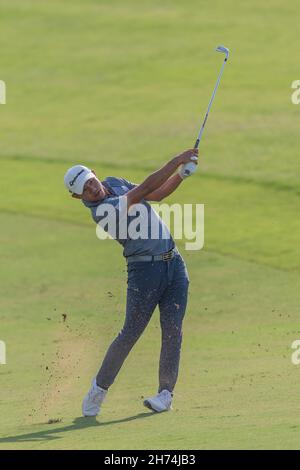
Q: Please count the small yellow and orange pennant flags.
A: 0